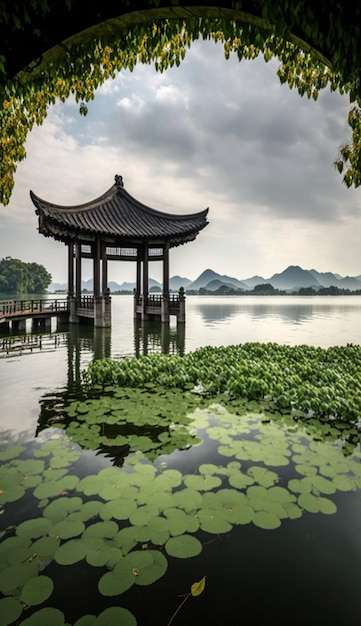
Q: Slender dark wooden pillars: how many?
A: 7